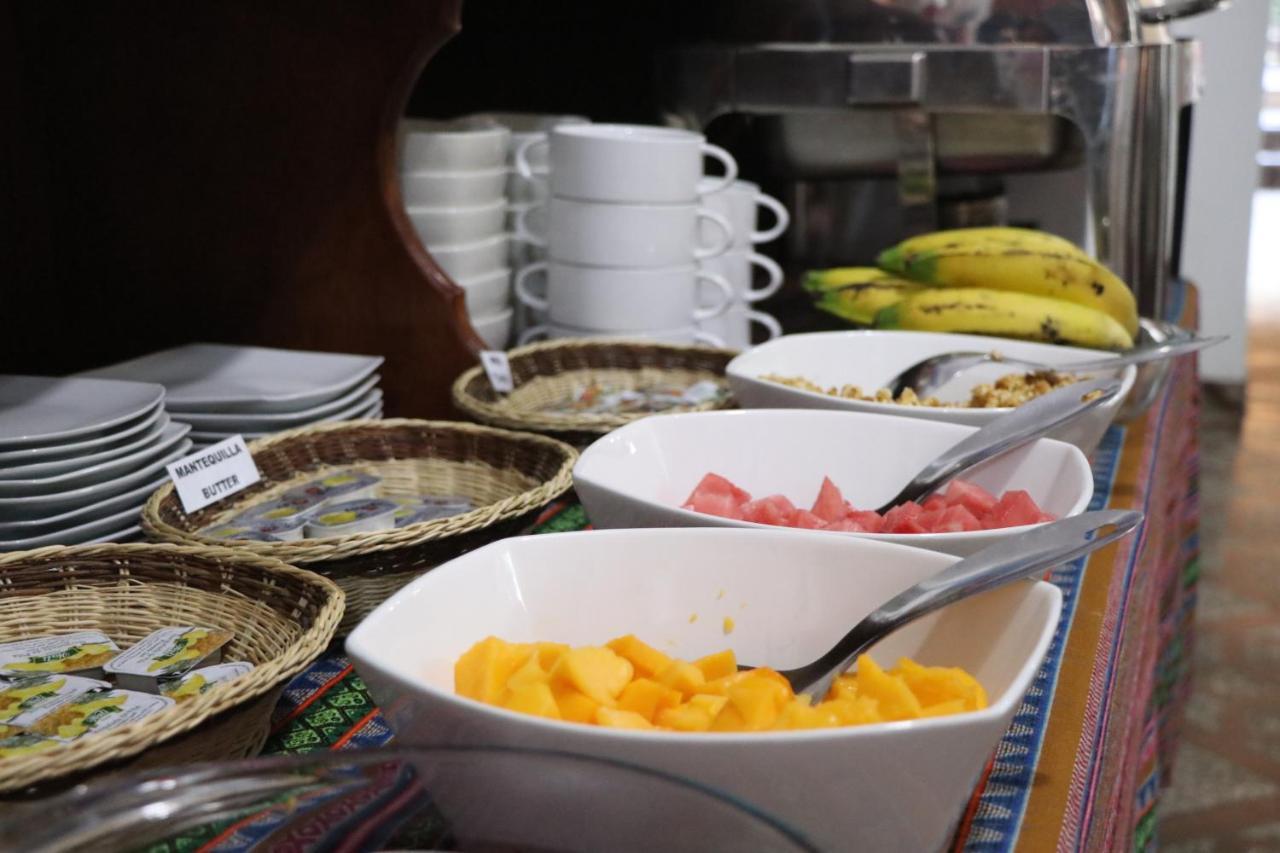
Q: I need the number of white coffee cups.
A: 7